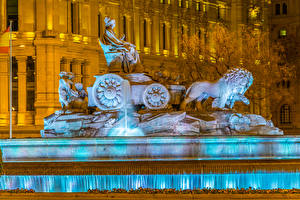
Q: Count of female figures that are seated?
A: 1